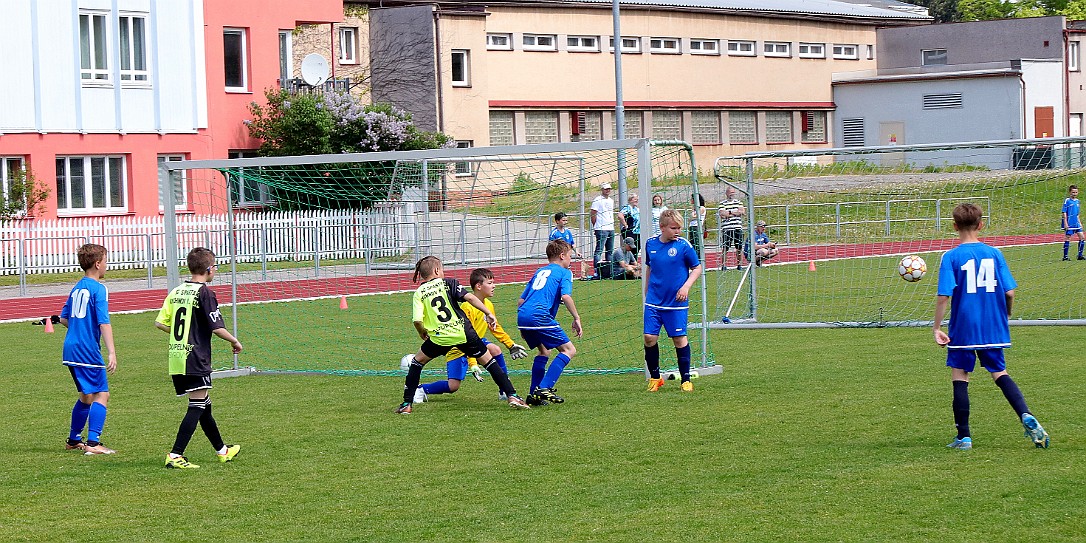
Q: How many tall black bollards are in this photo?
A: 0